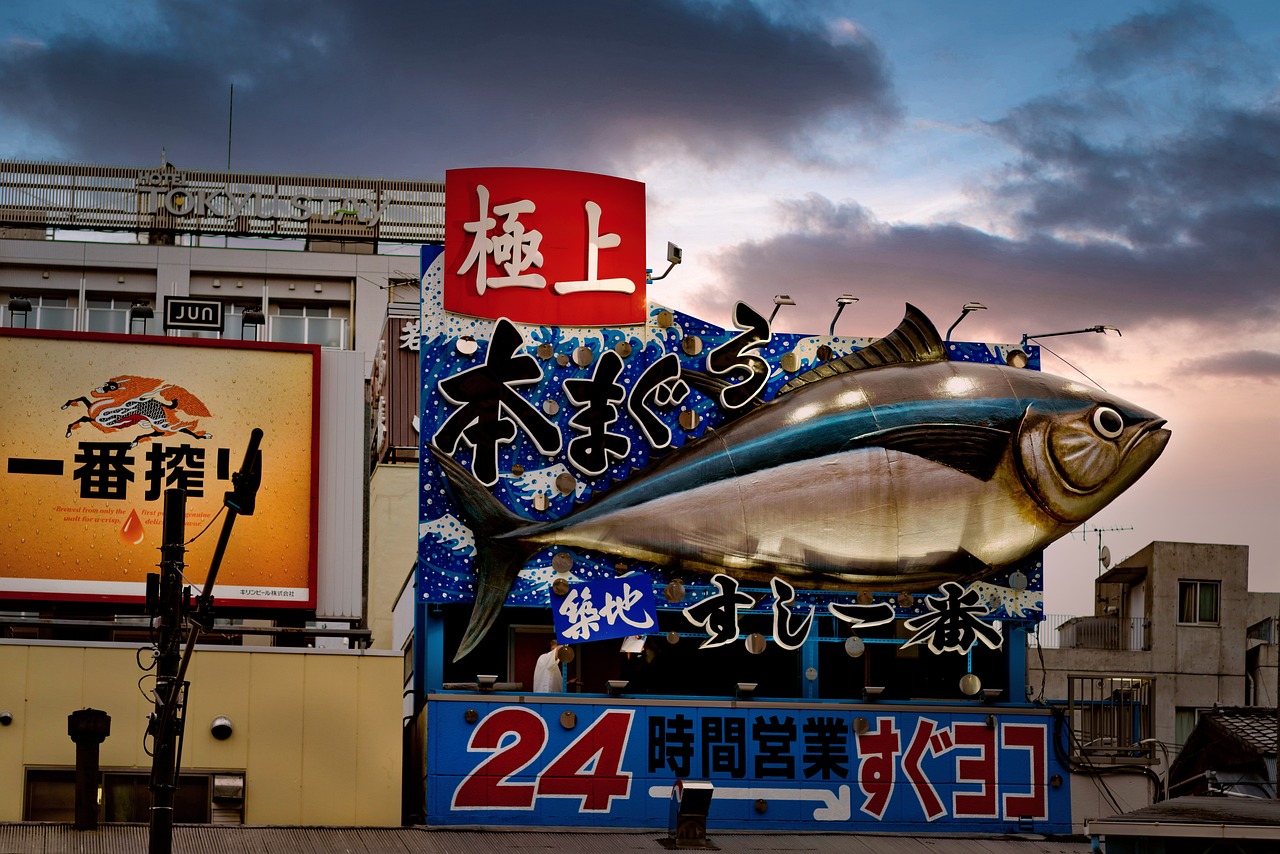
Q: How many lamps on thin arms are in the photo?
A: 5